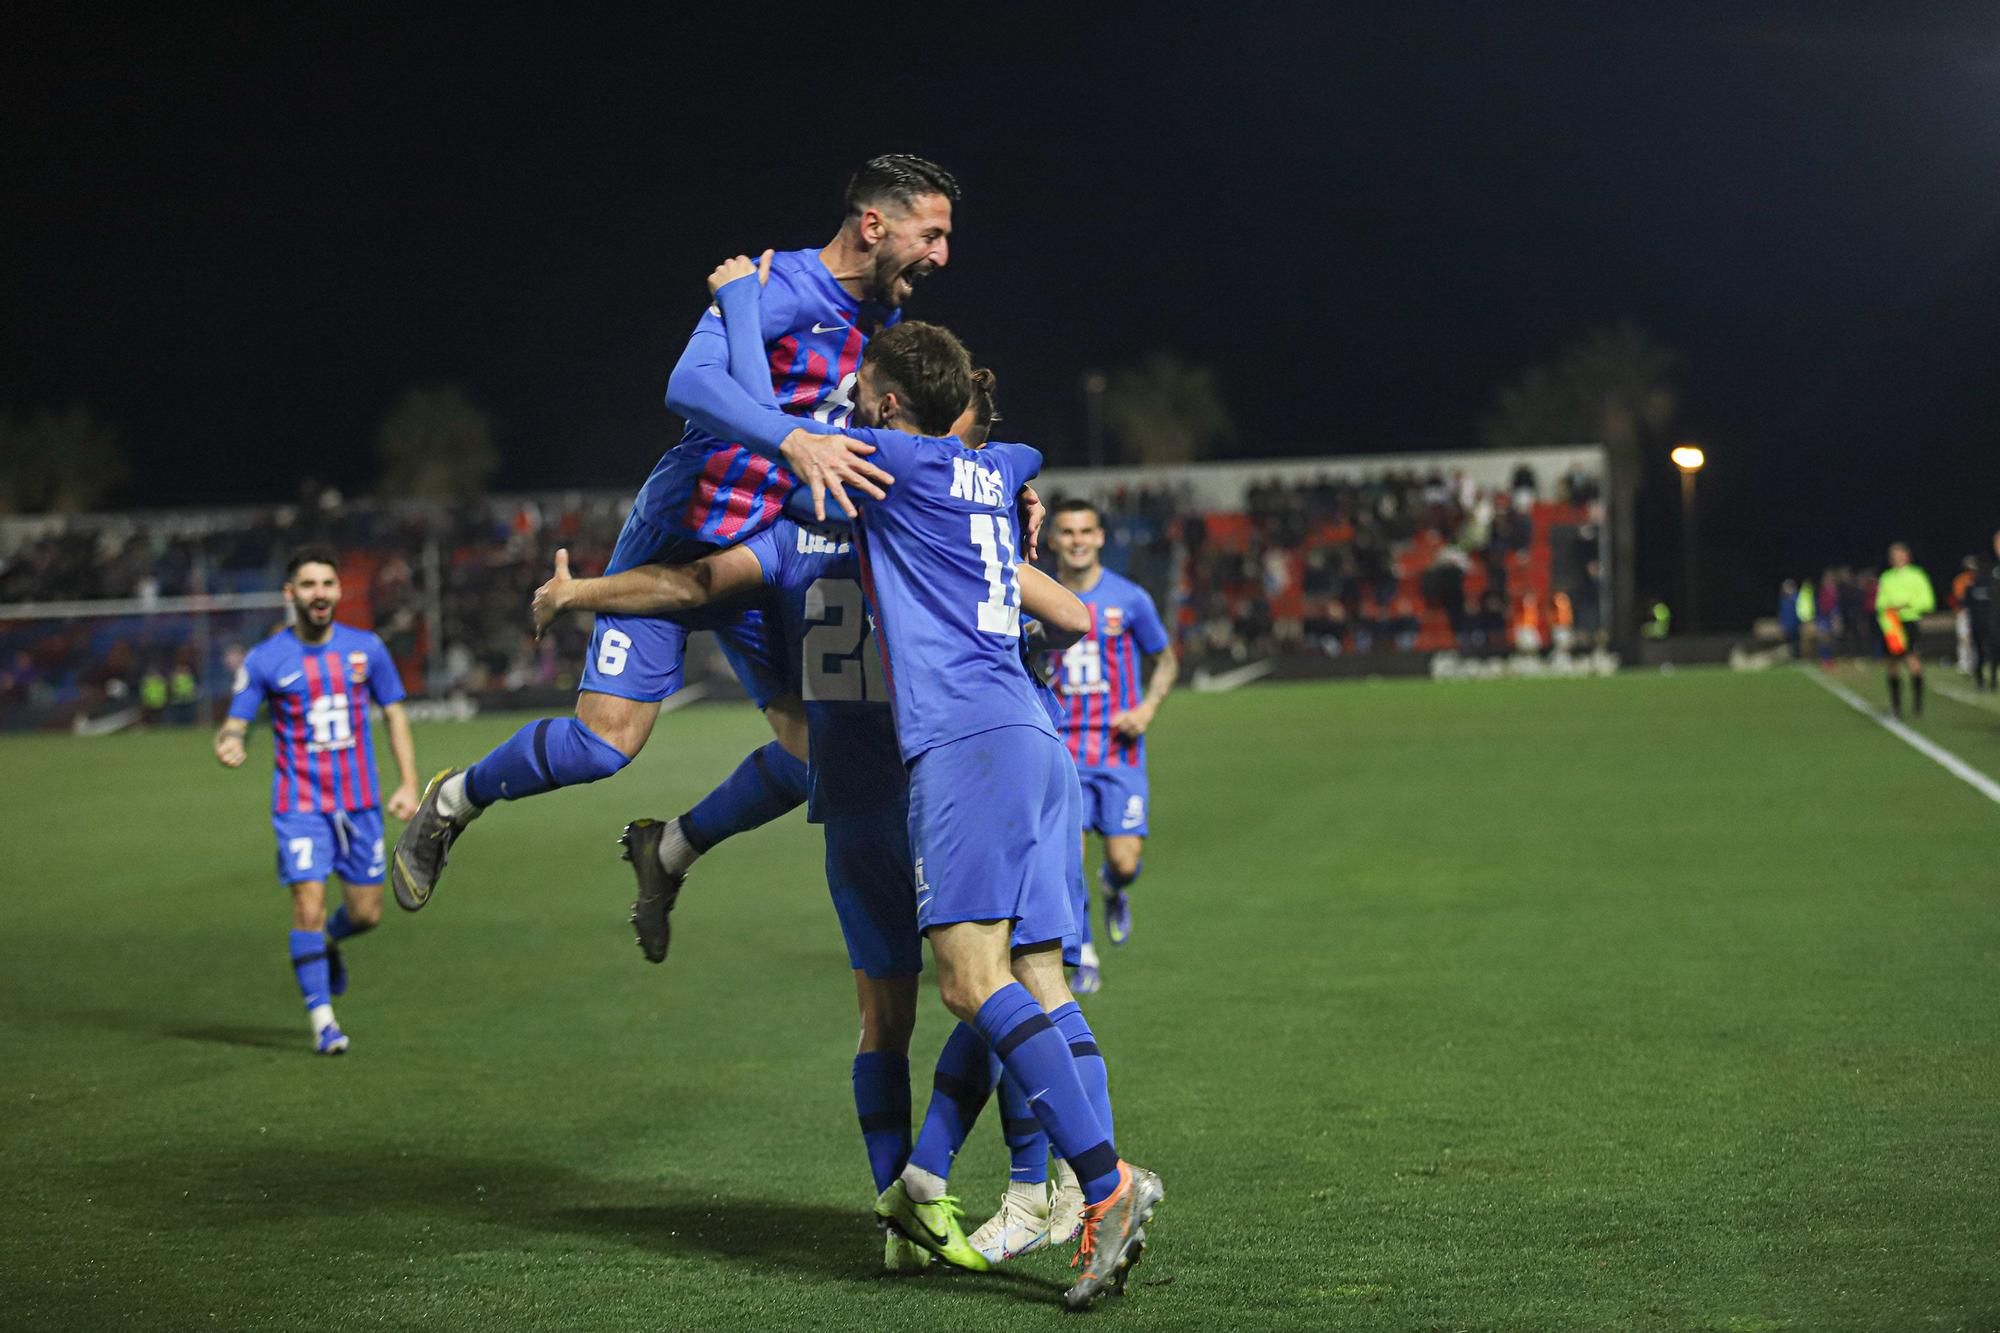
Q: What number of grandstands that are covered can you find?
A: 0